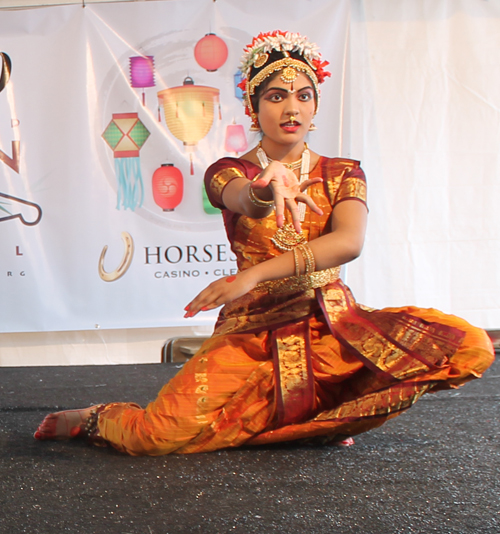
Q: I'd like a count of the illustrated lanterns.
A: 8